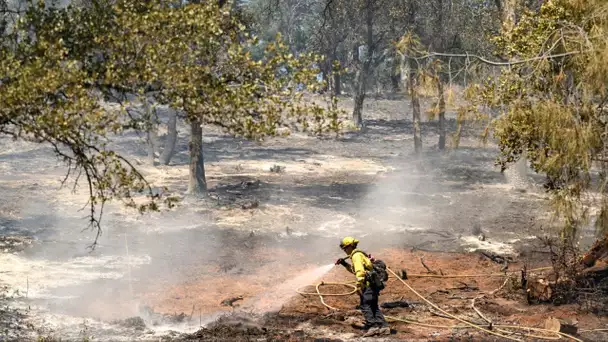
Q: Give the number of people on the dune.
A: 1